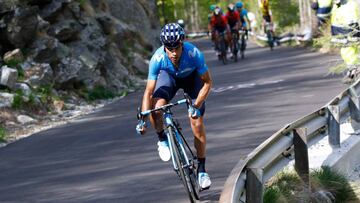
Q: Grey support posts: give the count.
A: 4